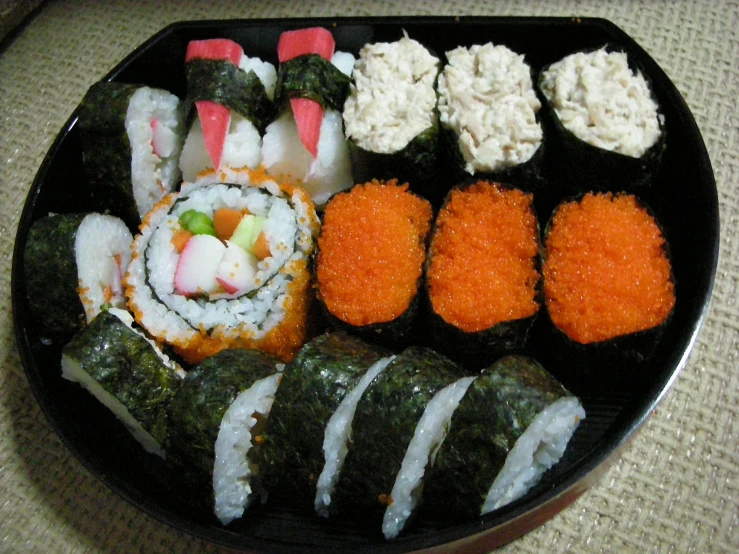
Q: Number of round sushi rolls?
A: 1